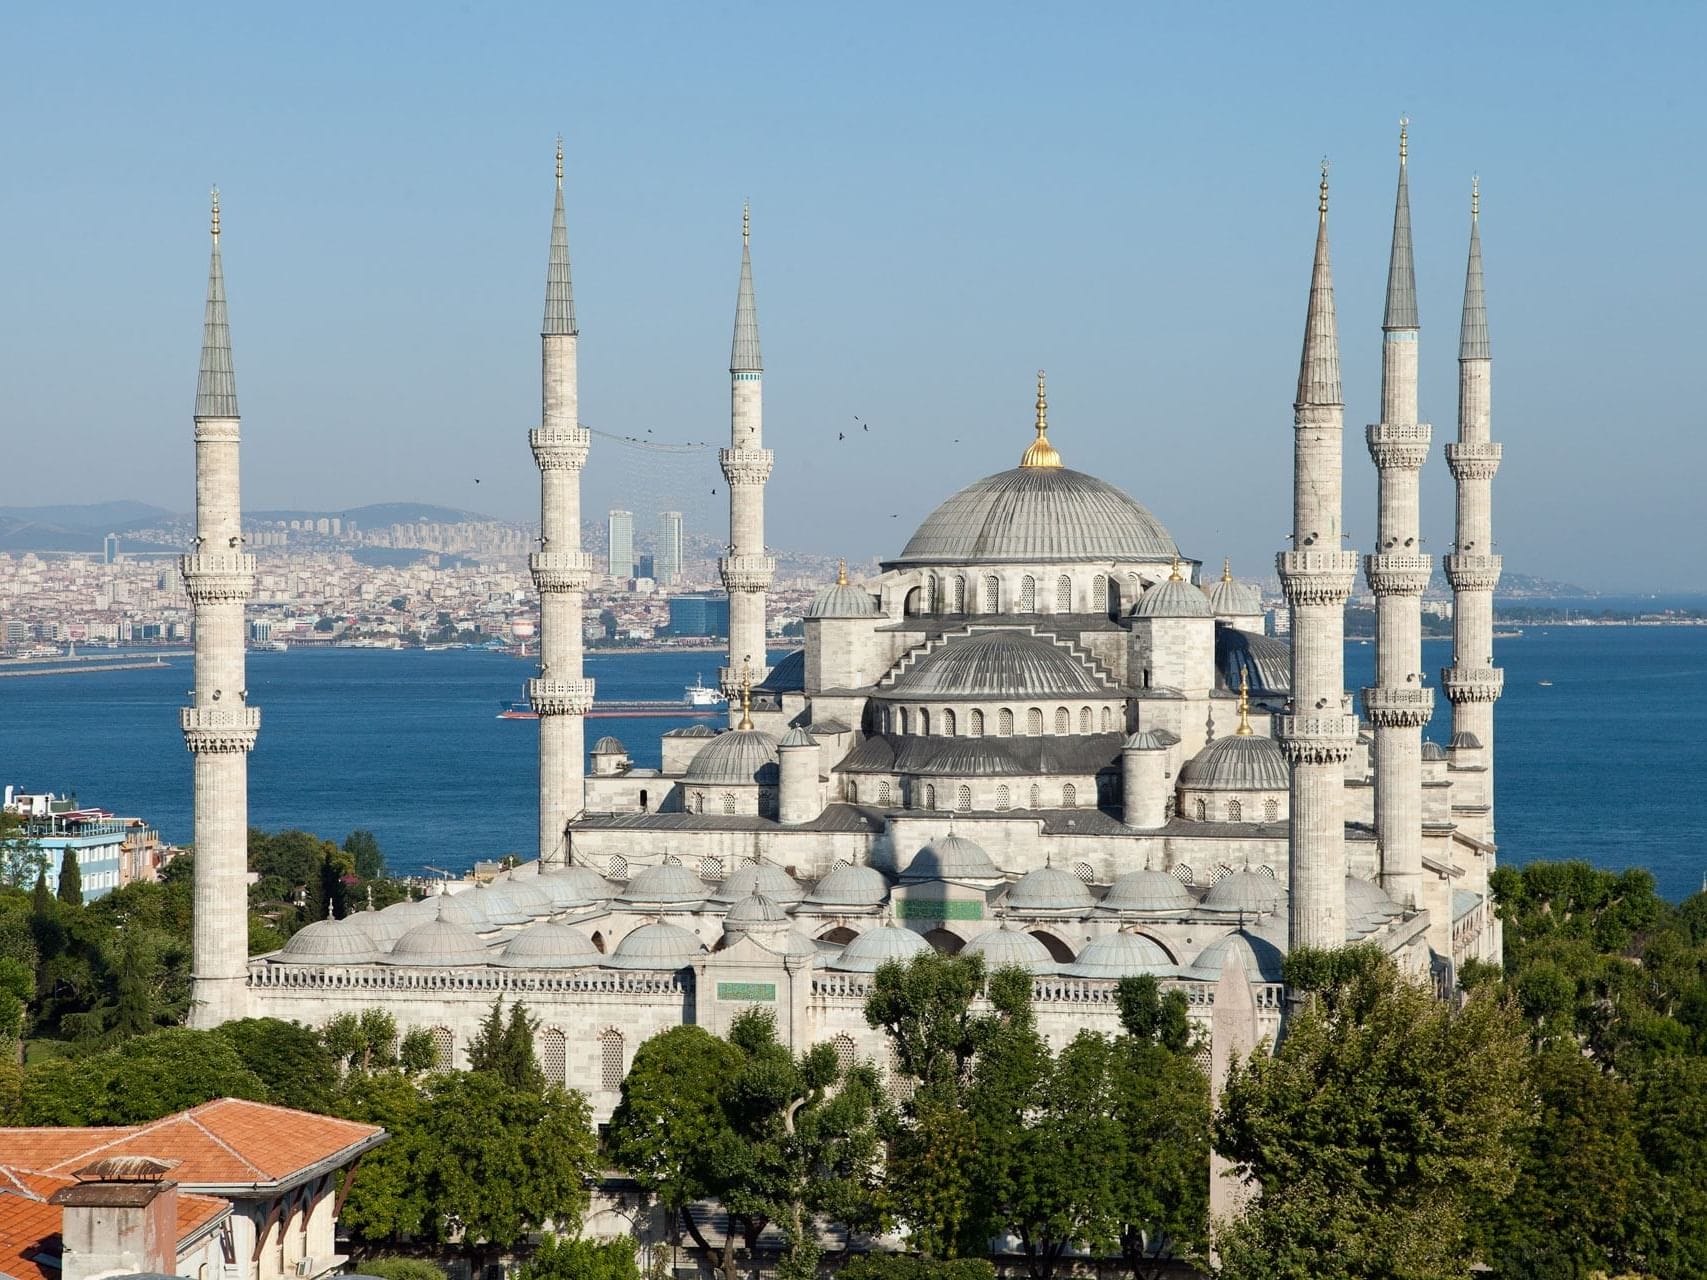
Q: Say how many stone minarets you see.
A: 6